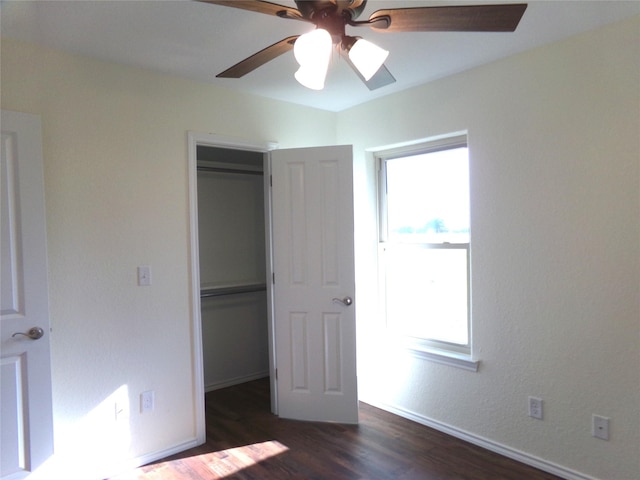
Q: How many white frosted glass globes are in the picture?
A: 3